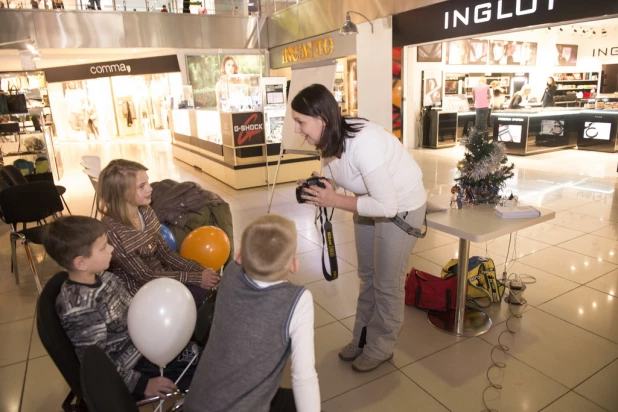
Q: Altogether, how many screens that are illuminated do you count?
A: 2